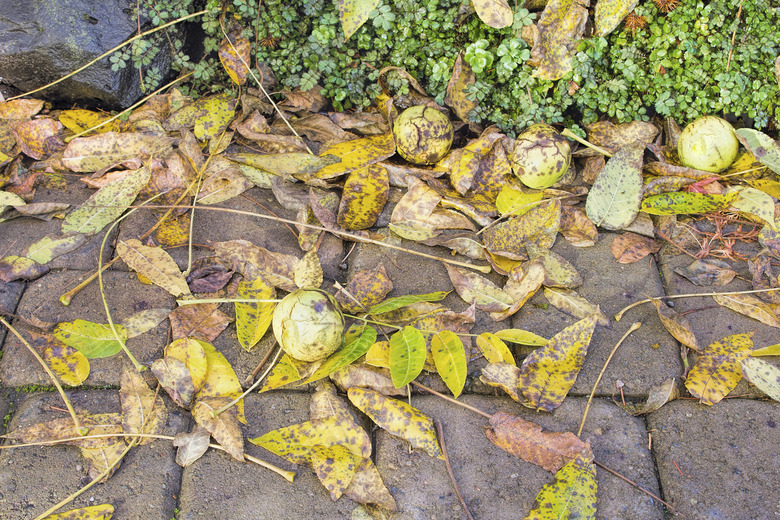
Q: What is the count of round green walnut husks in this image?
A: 4